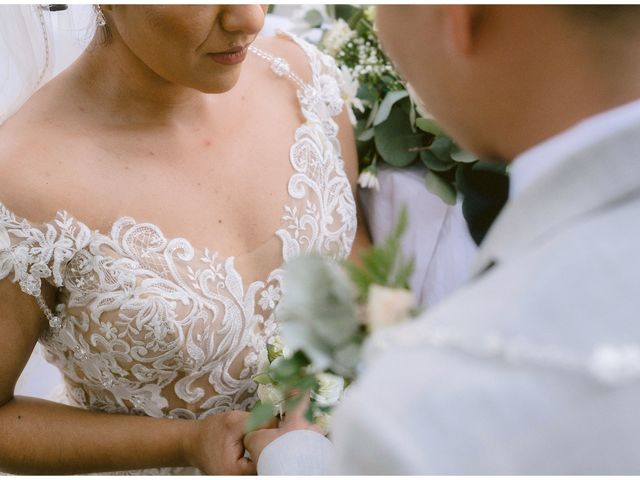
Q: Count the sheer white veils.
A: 1